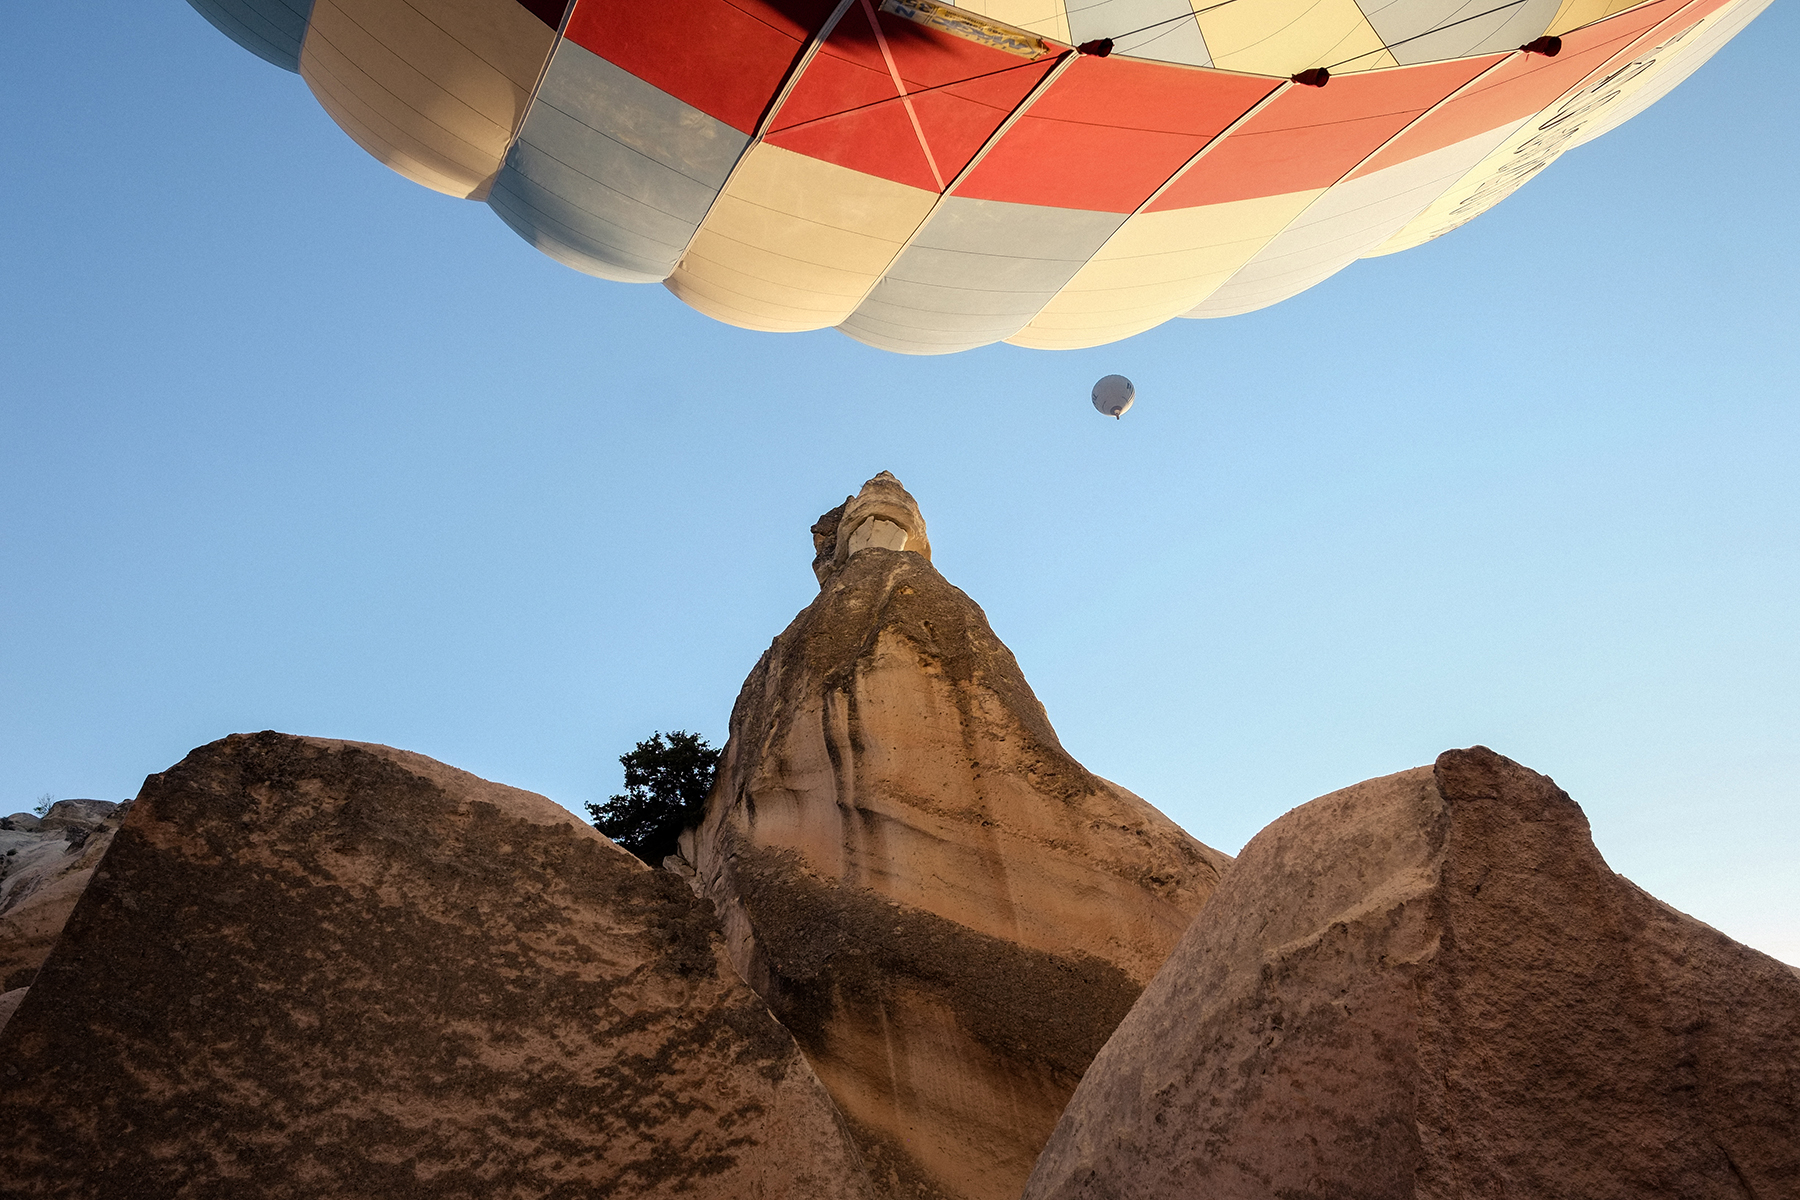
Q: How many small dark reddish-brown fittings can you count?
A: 3